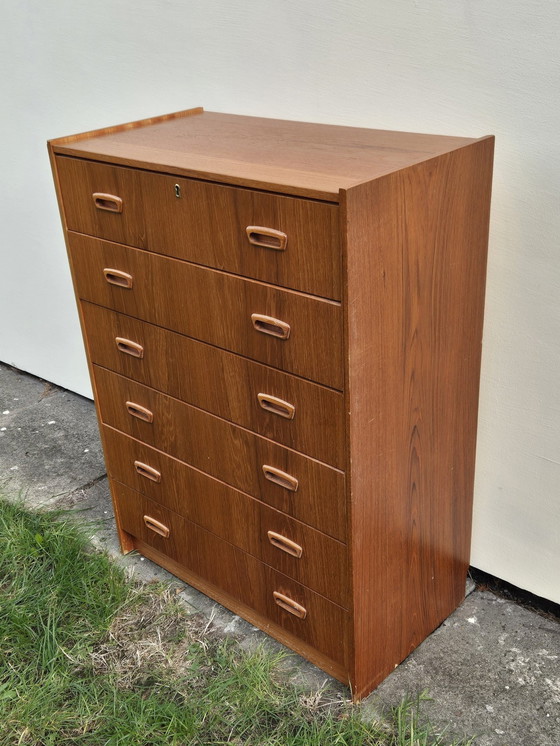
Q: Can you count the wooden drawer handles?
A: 12